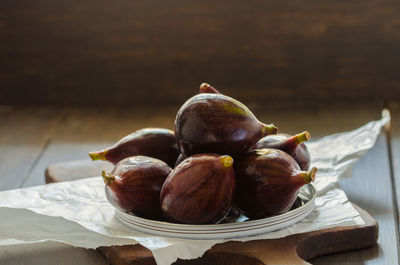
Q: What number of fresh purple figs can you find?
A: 7